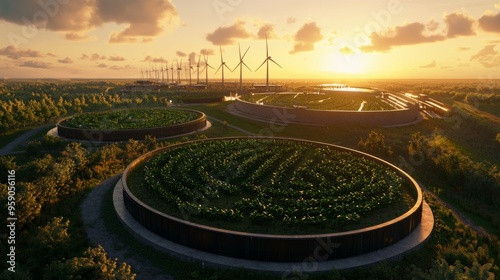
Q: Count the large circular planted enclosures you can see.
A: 3